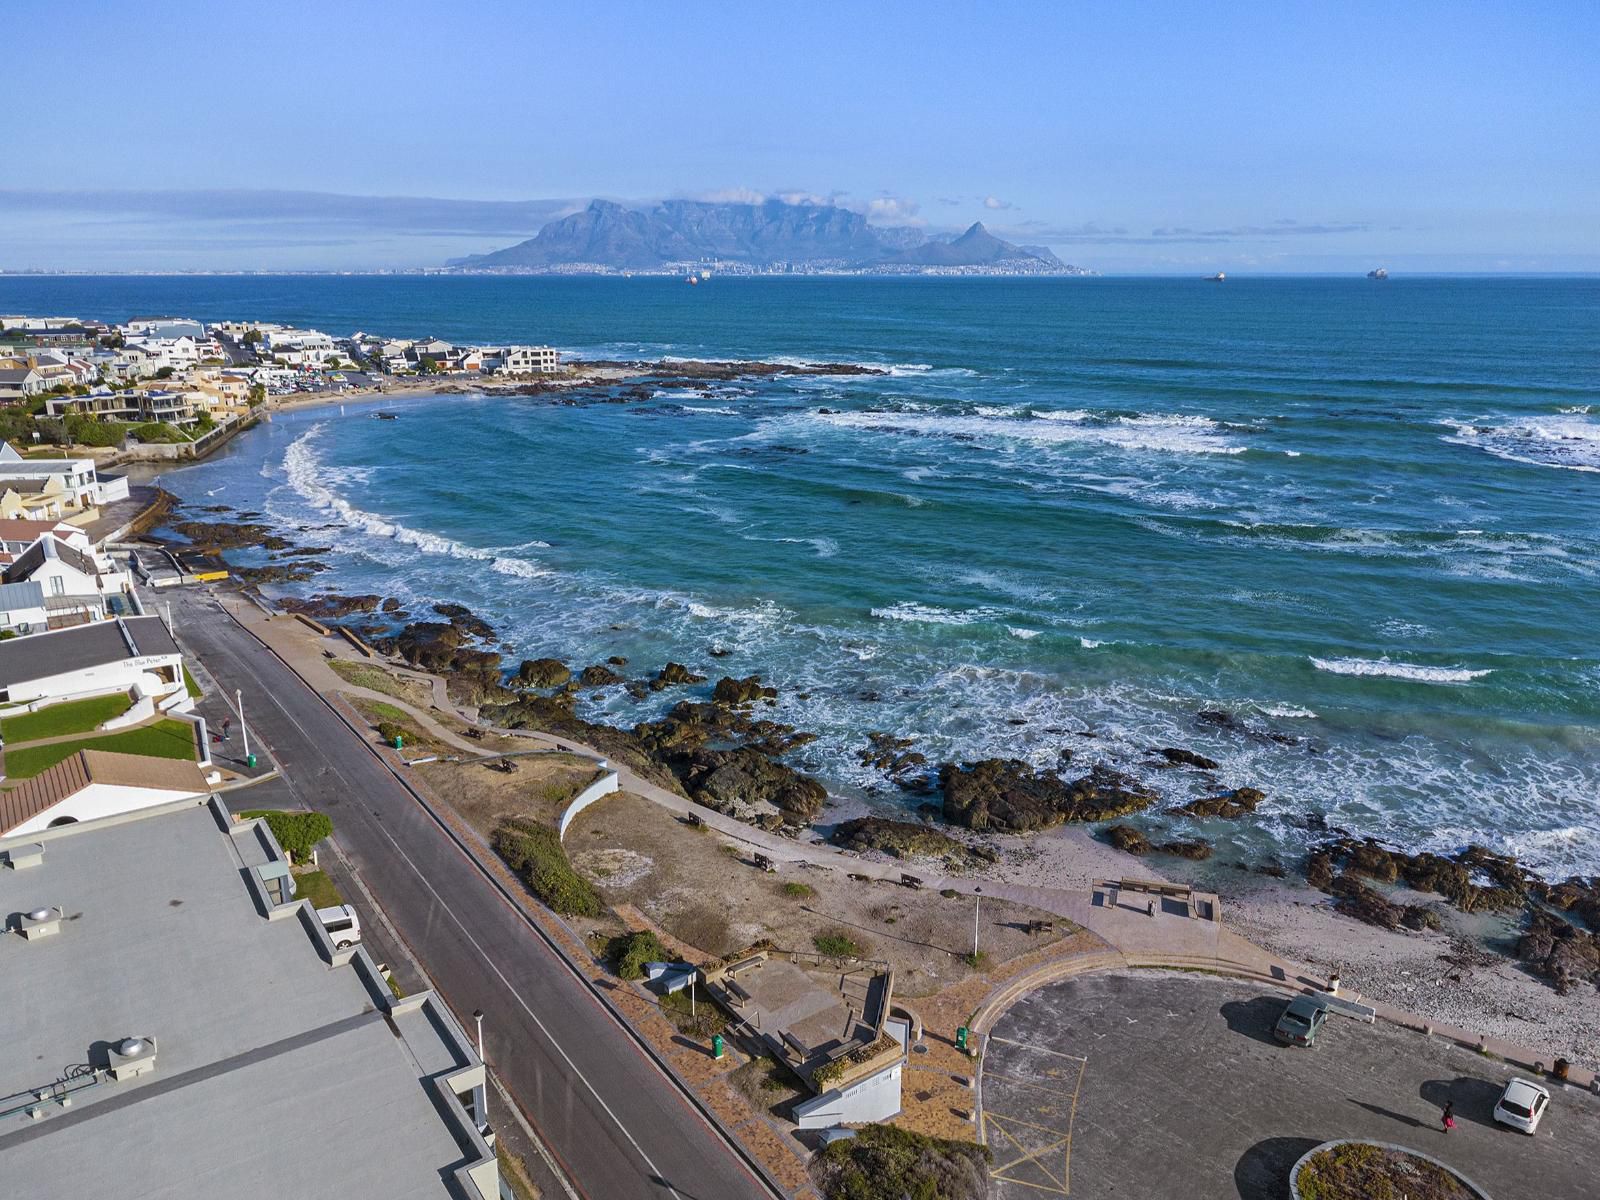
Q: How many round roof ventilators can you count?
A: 2